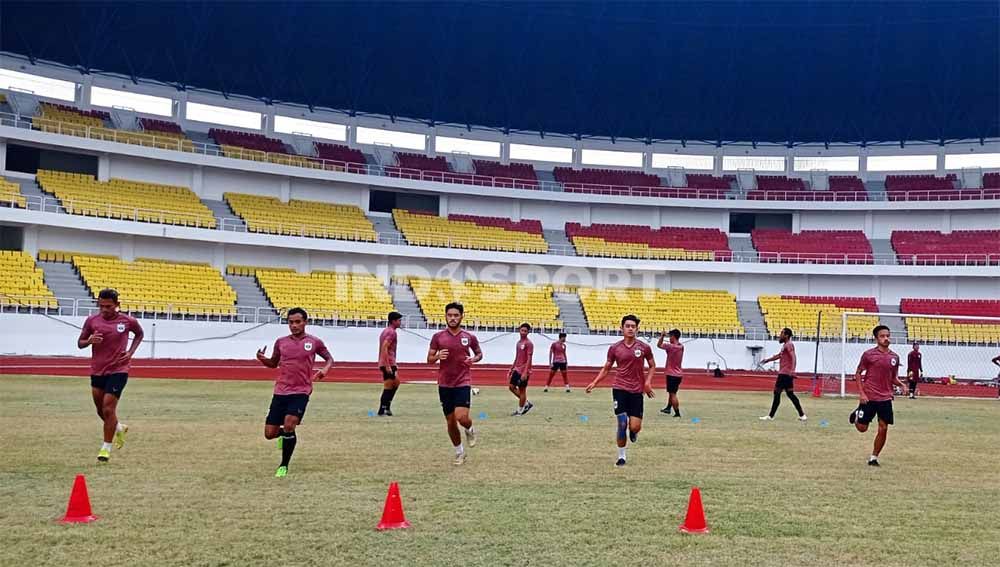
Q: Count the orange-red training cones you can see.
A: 3